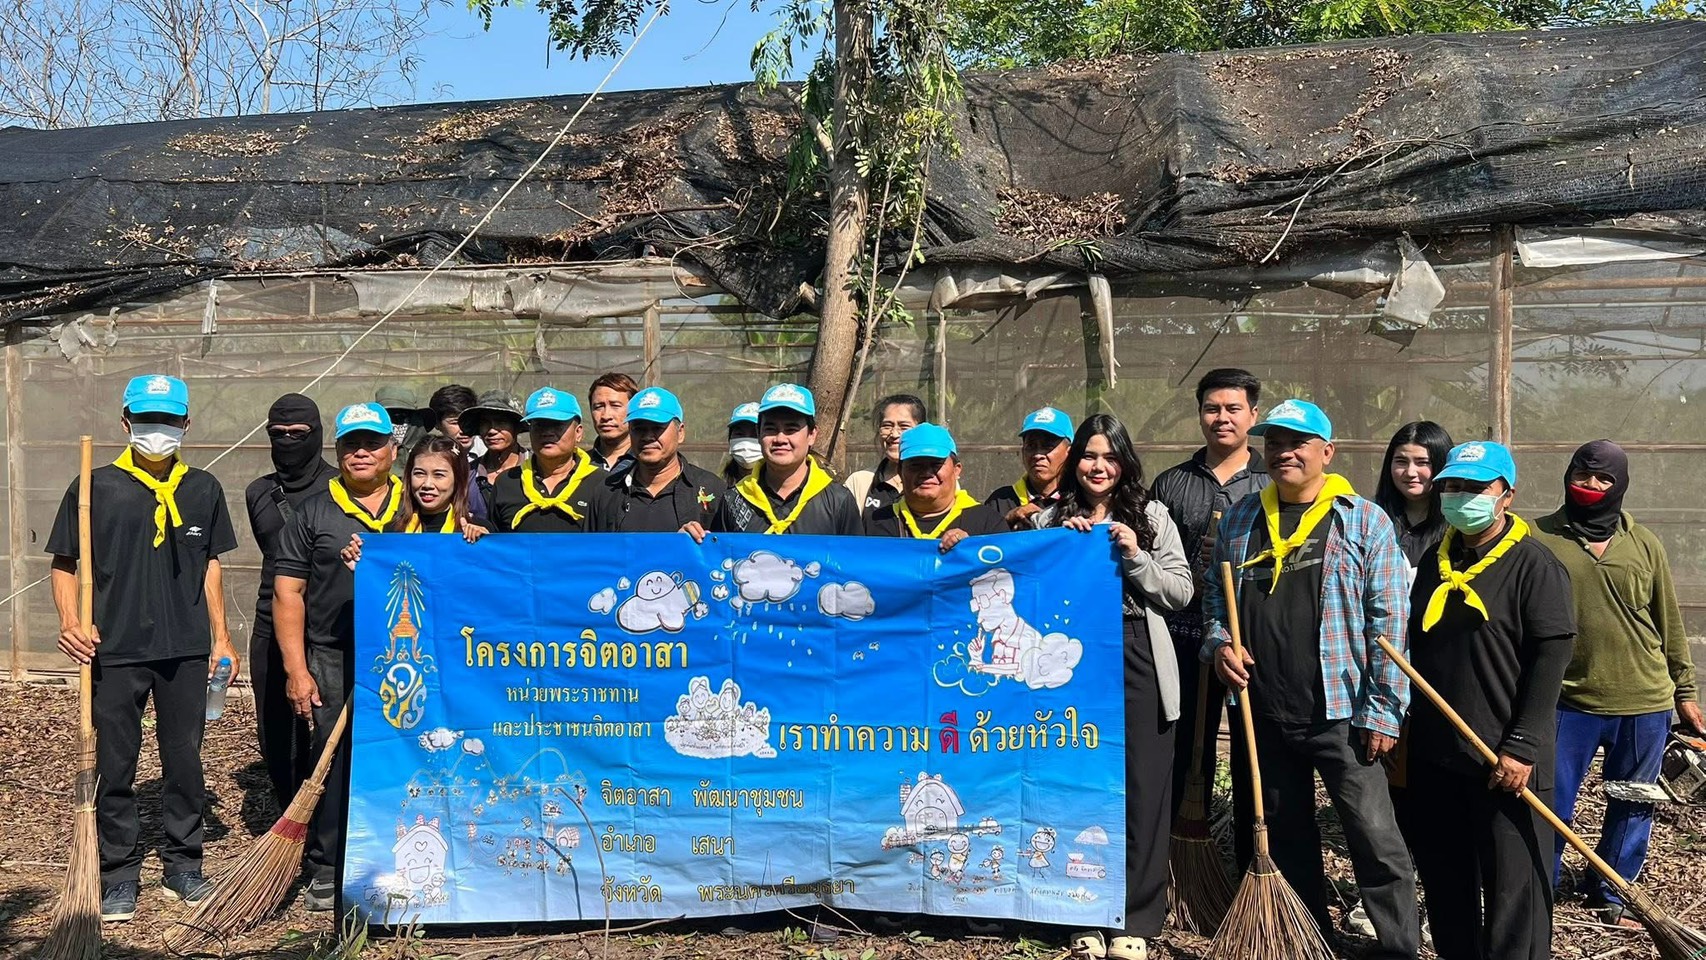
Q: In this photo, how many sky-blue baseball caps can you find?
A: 10